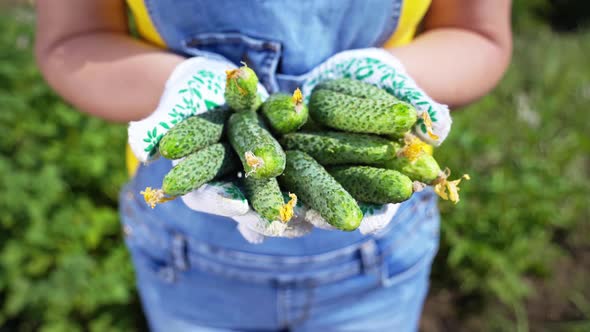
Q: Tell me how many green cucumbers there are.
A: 12